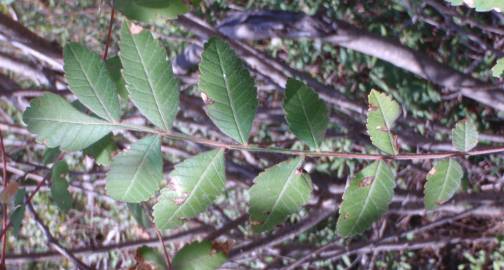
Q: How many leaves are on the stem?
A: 12